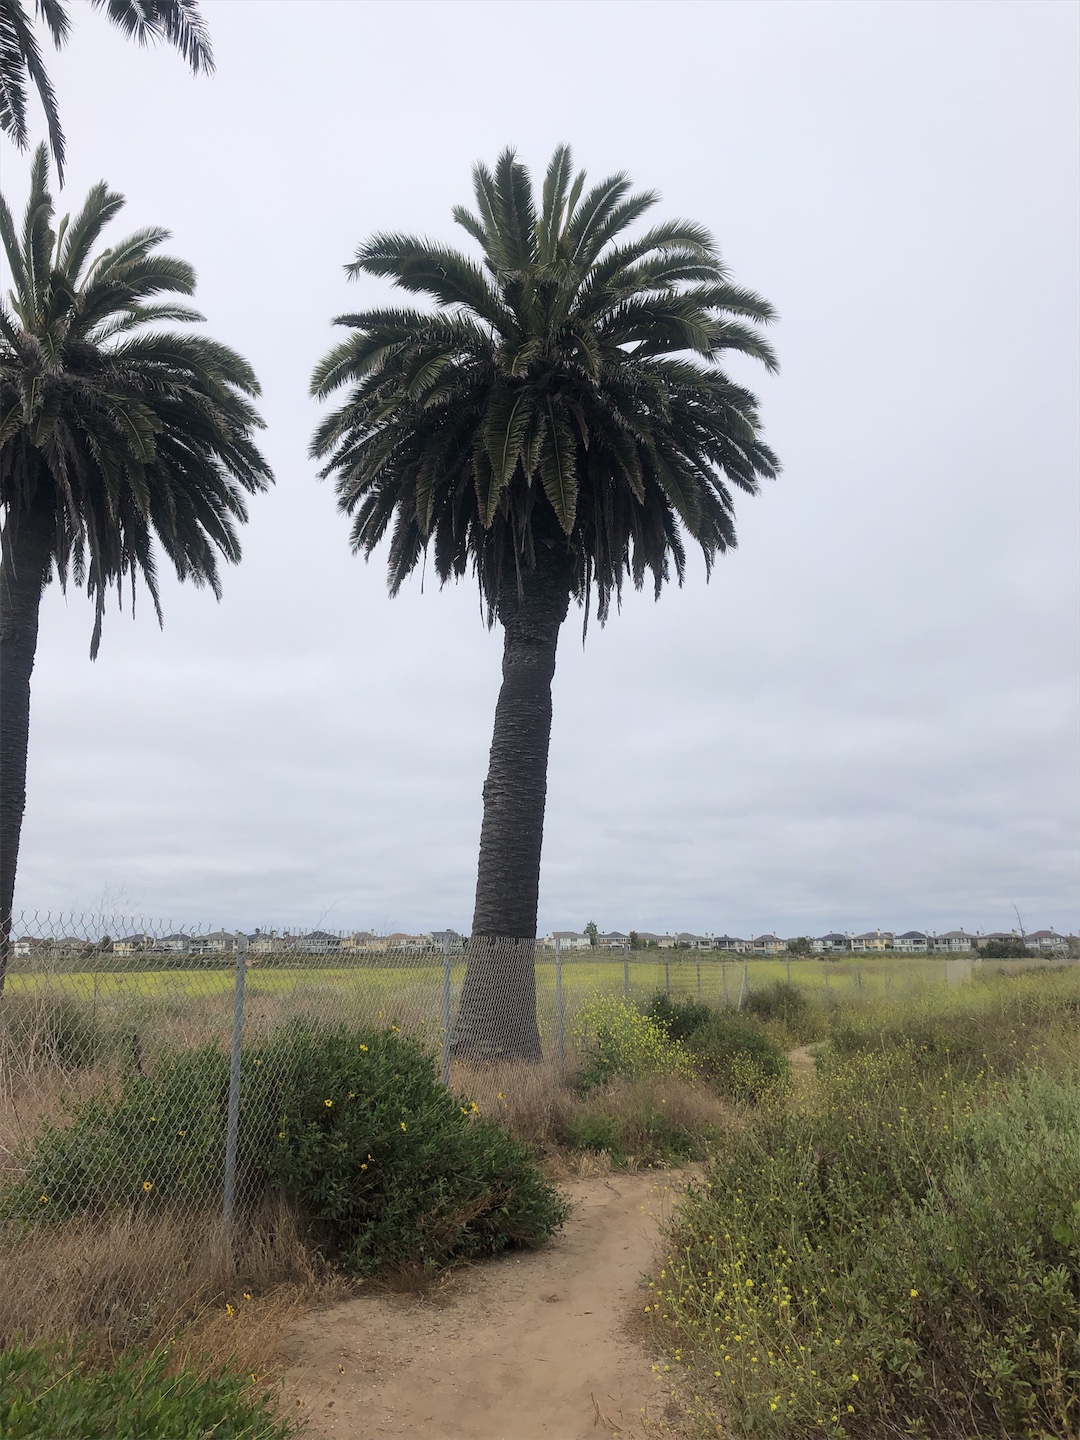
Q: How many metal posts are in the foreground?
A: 3